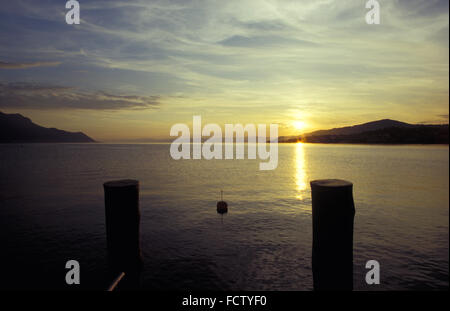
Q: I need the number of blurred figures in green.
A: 0